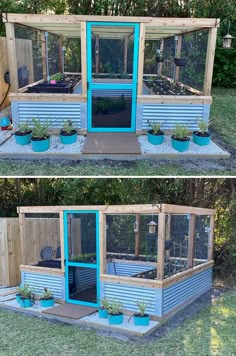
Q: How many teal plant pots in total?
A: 12